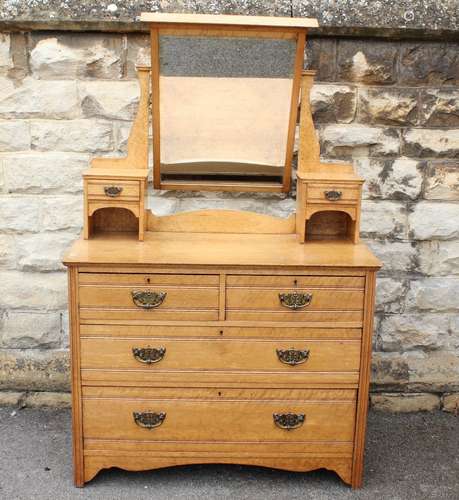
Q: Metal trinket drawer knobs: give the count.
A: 2